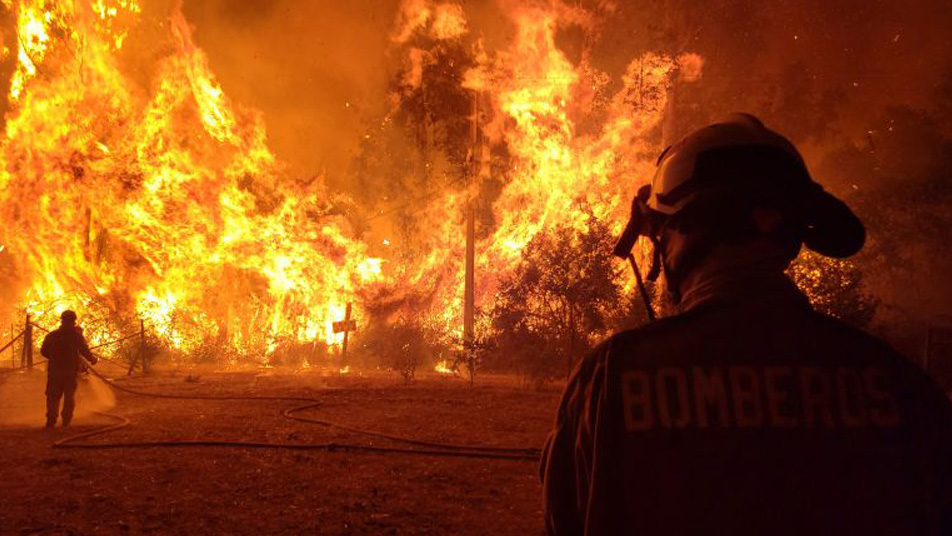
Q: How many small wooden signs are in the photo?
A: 1